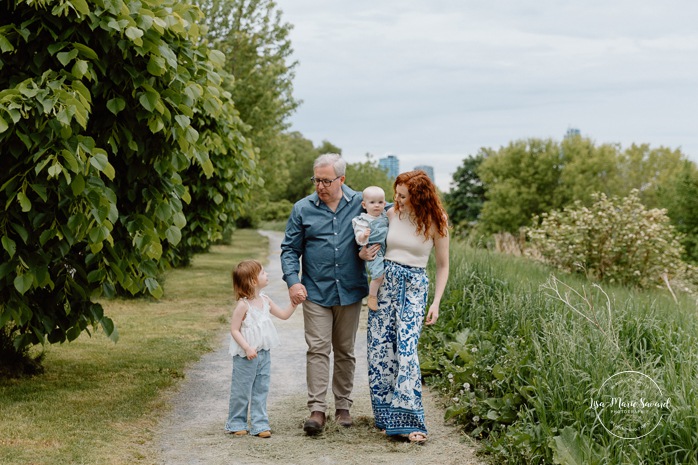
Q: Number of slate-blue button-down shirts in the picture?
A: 1